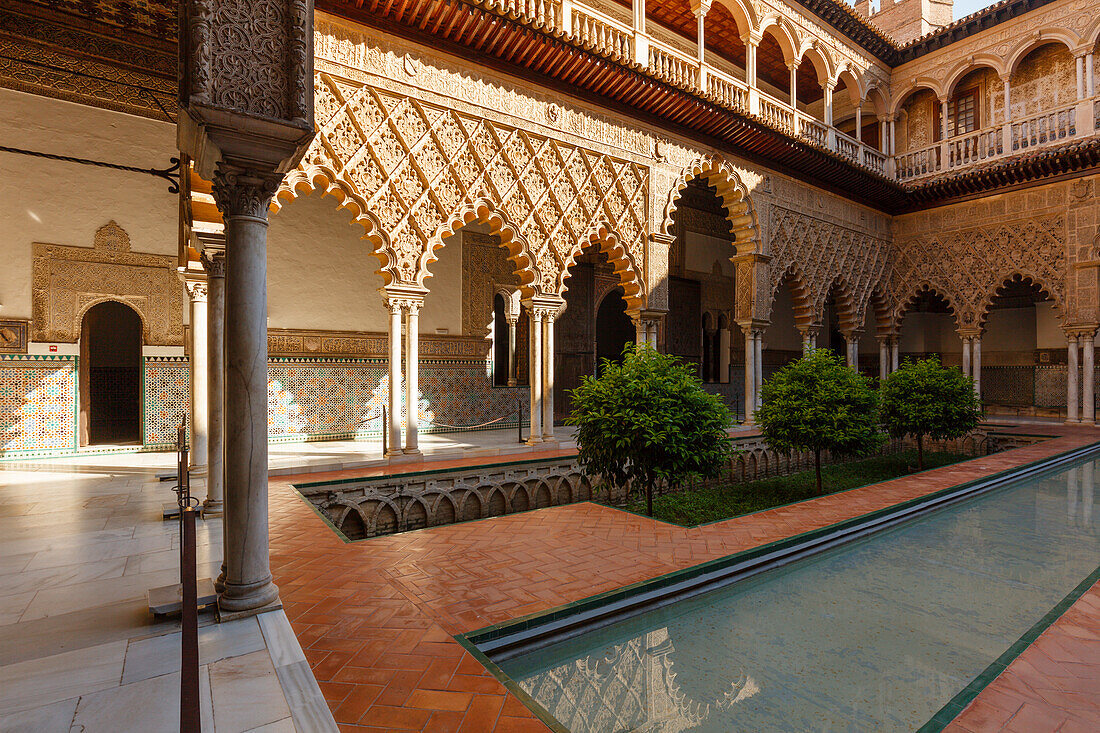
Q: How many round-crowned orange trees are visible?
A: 3